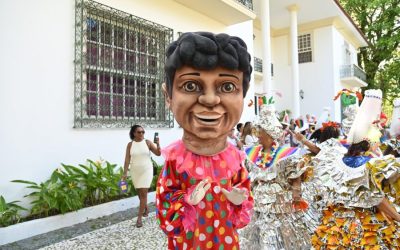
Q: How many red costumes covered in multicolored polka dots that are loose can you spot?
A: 1